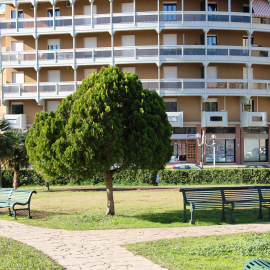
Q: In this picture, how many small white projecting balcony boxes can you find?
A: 4